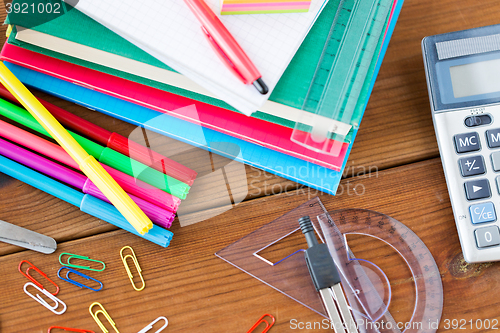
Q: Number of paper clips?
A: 9